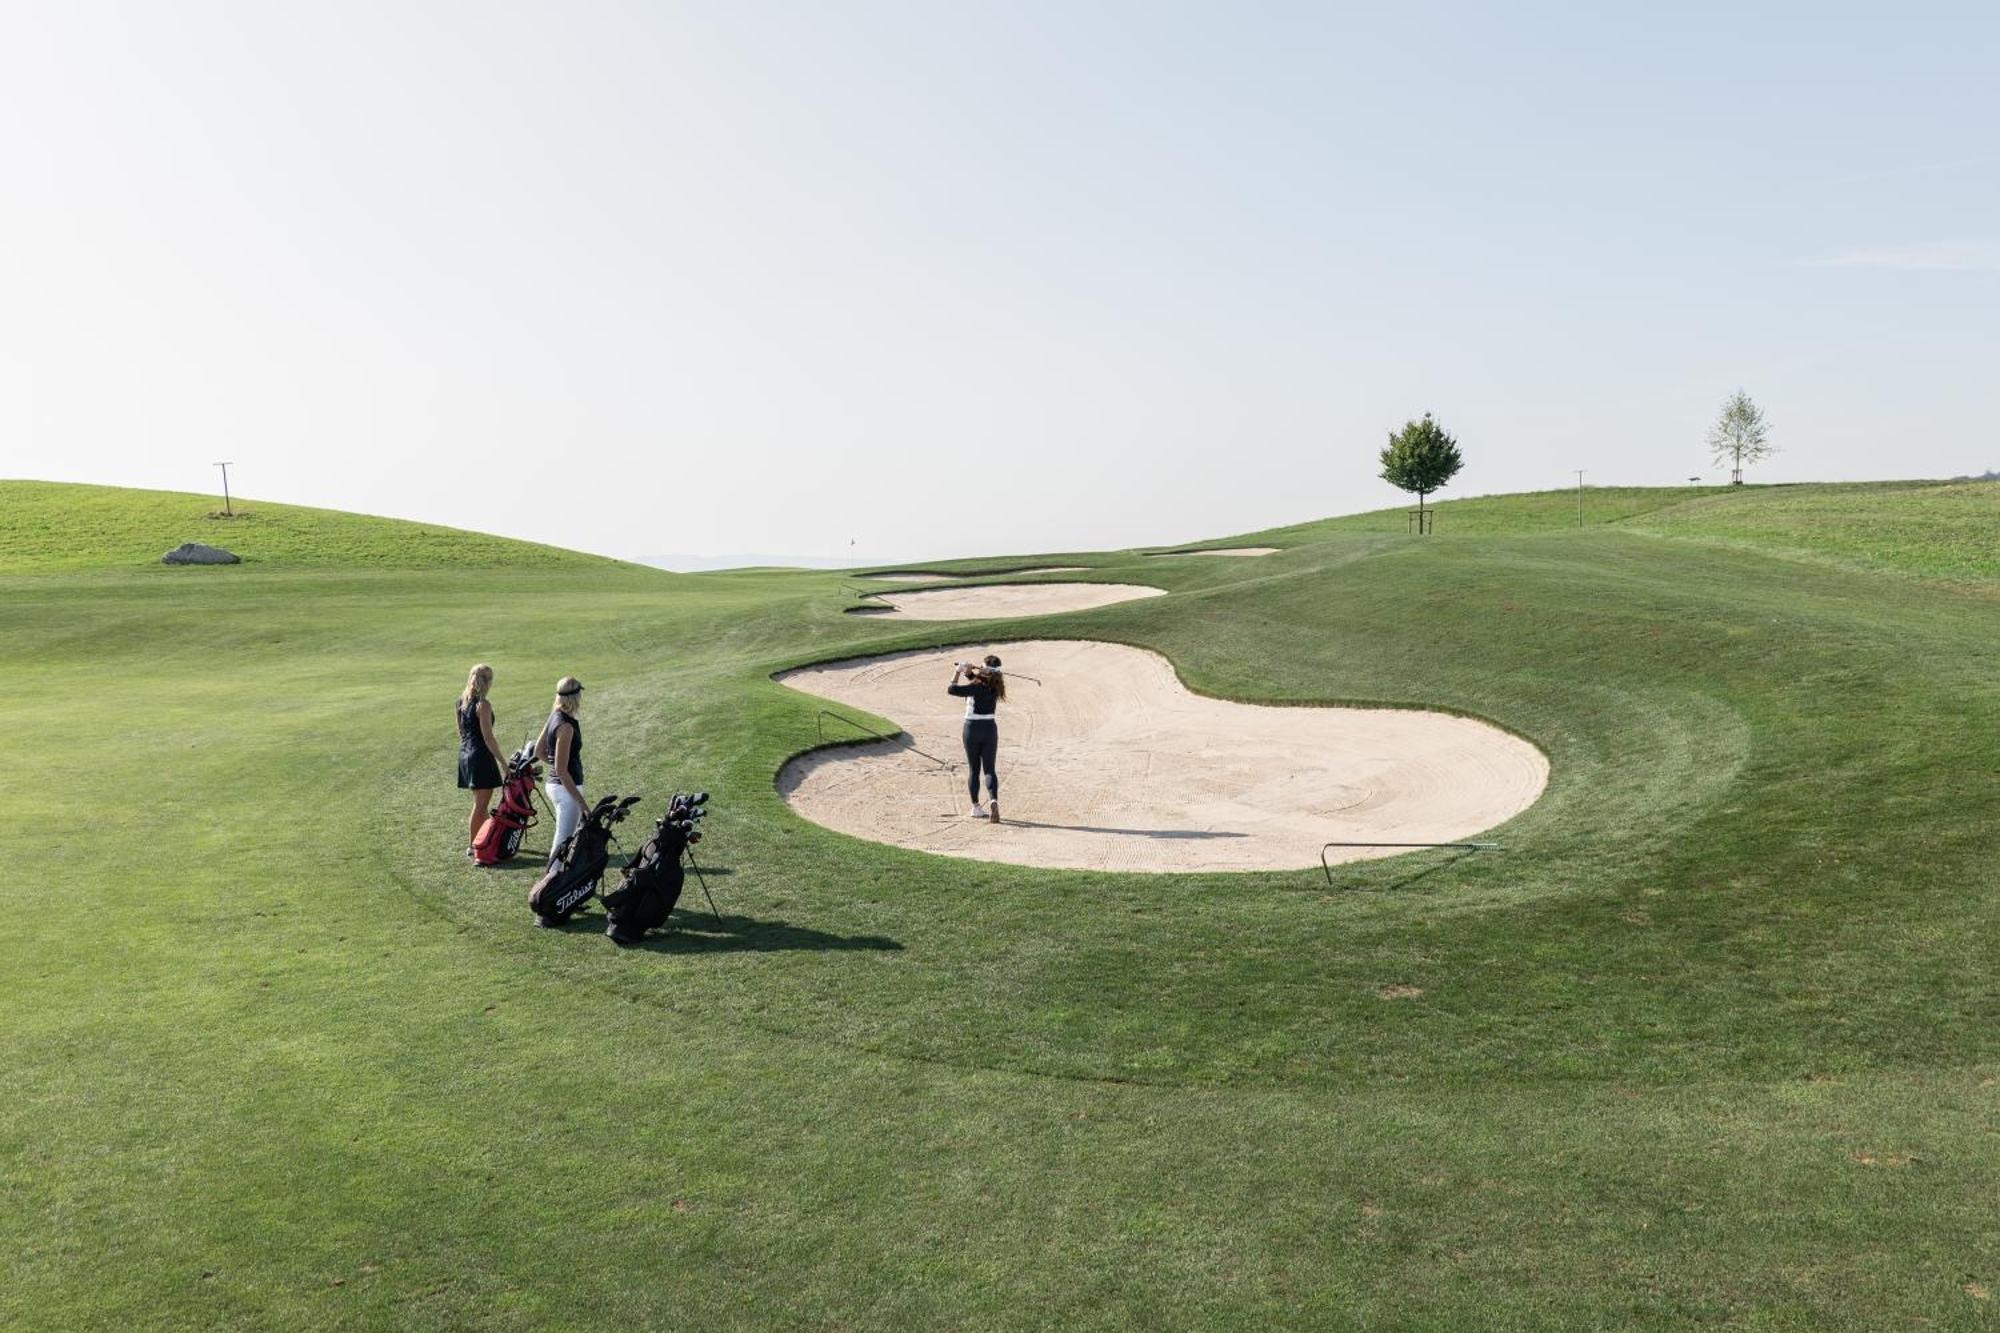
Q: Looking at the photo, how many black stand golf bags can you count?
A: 2